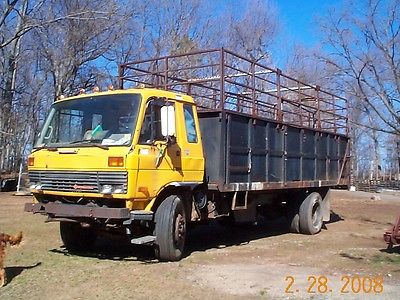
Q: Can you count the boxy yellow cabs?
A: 1